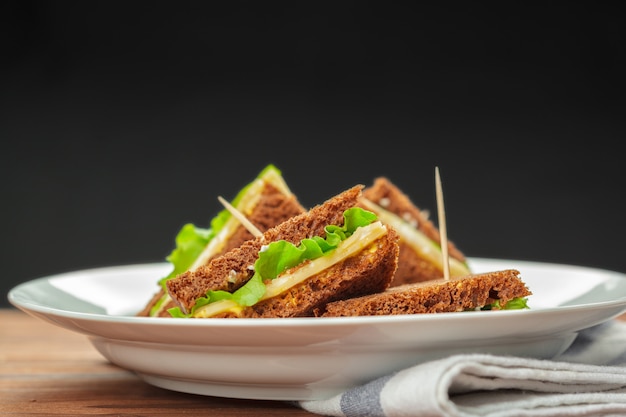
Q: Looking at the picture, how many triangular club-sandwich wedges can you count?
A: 4